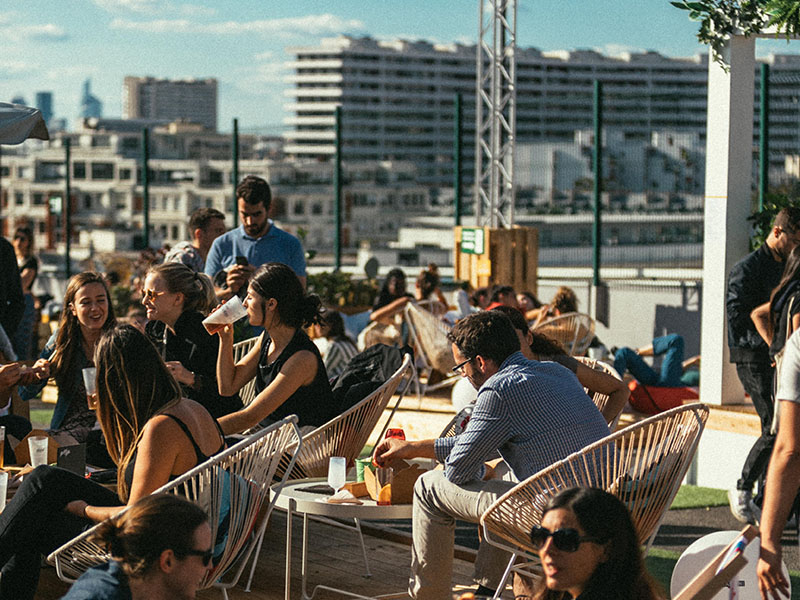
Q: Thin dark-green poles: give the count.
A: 7